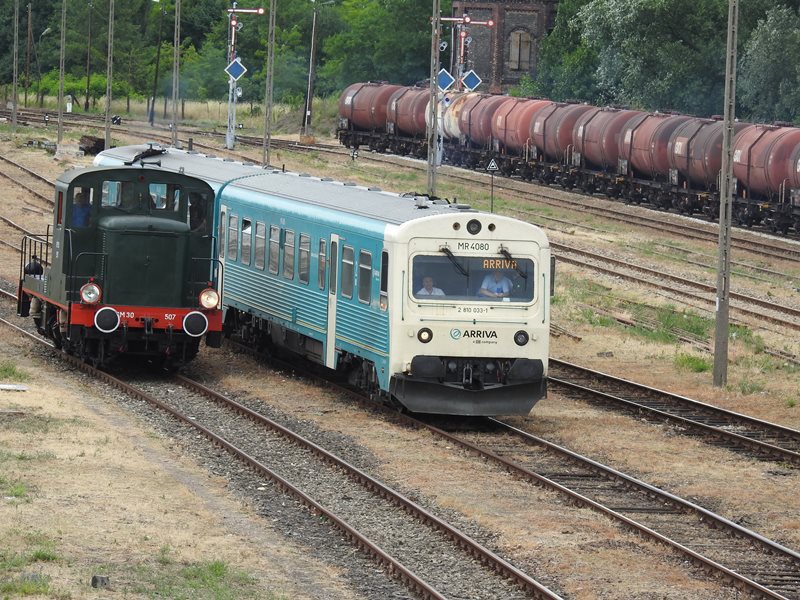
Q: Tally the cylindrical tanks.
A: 11